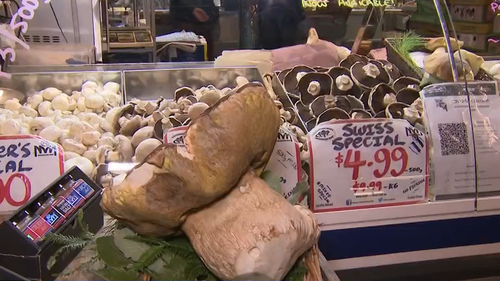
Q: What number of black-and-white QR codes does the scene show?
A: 1